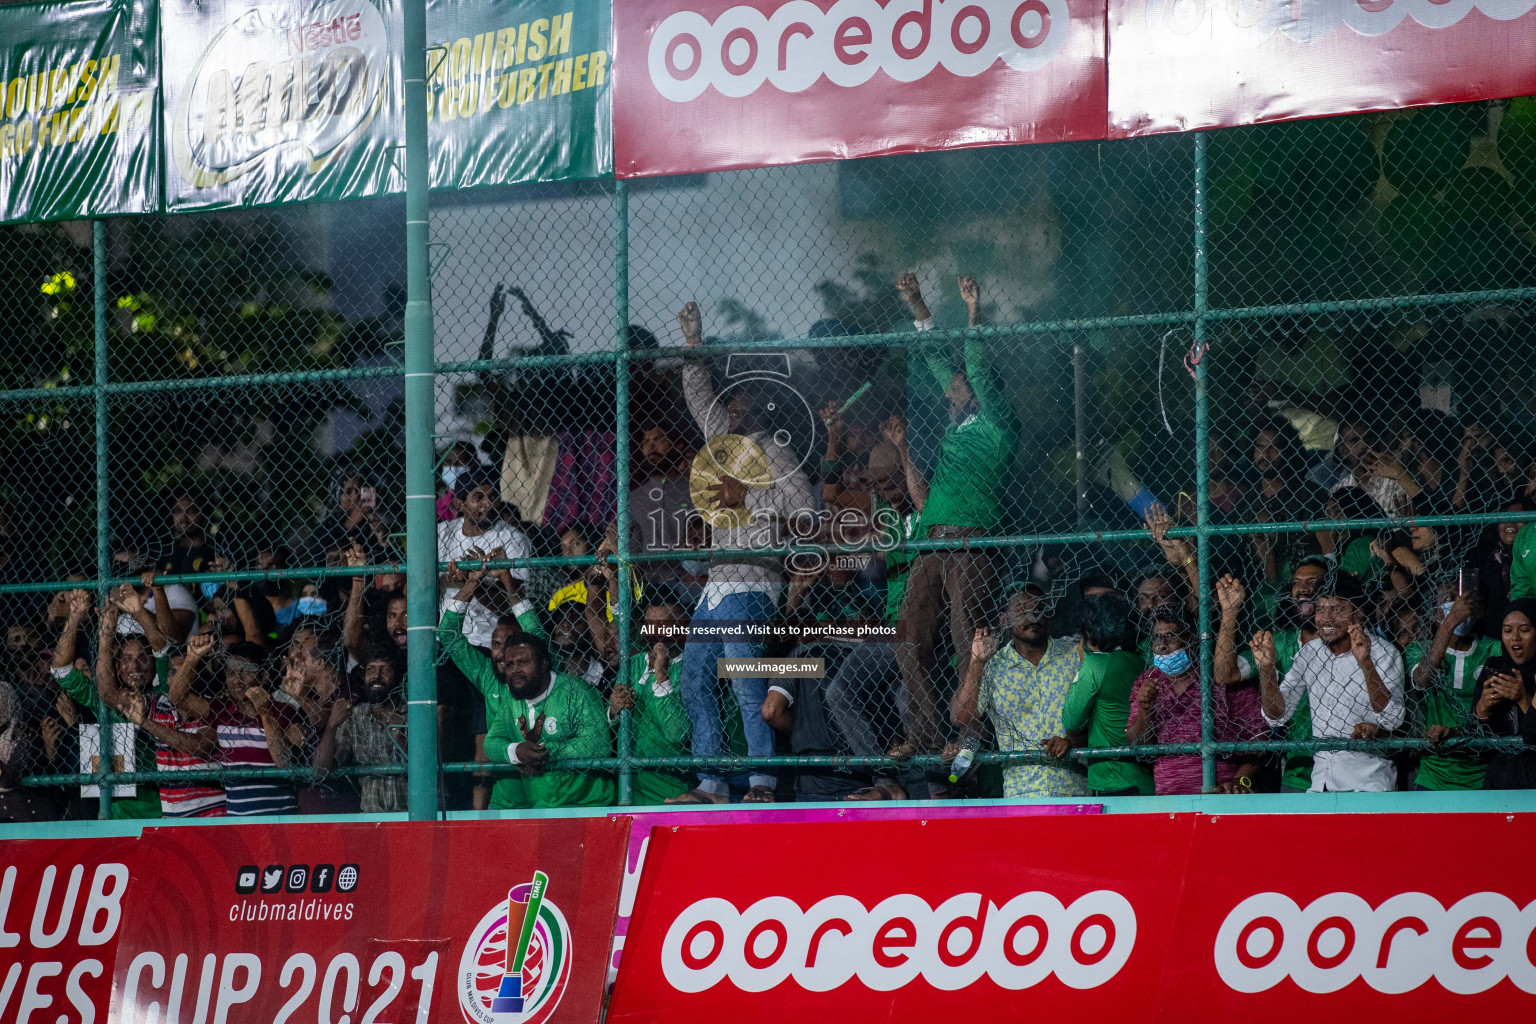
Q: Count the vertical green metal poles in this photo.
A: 4